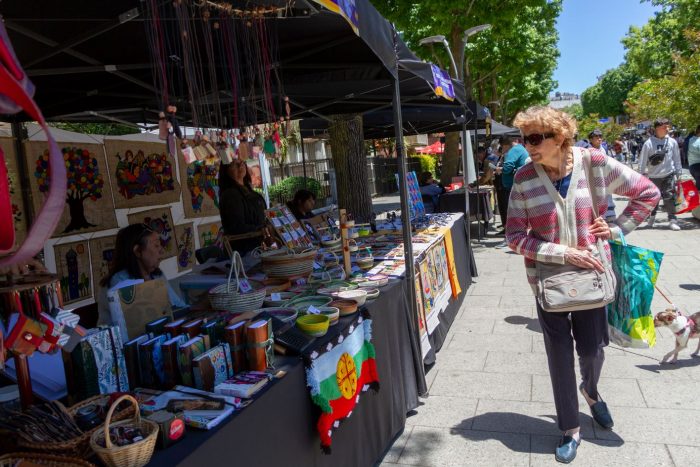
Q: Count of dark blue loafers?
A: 2